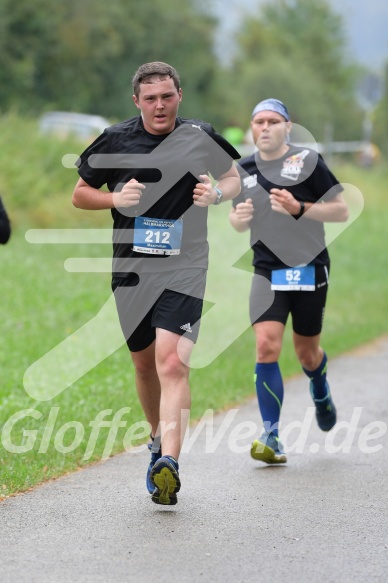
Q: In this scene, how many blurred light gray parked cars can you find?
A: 1